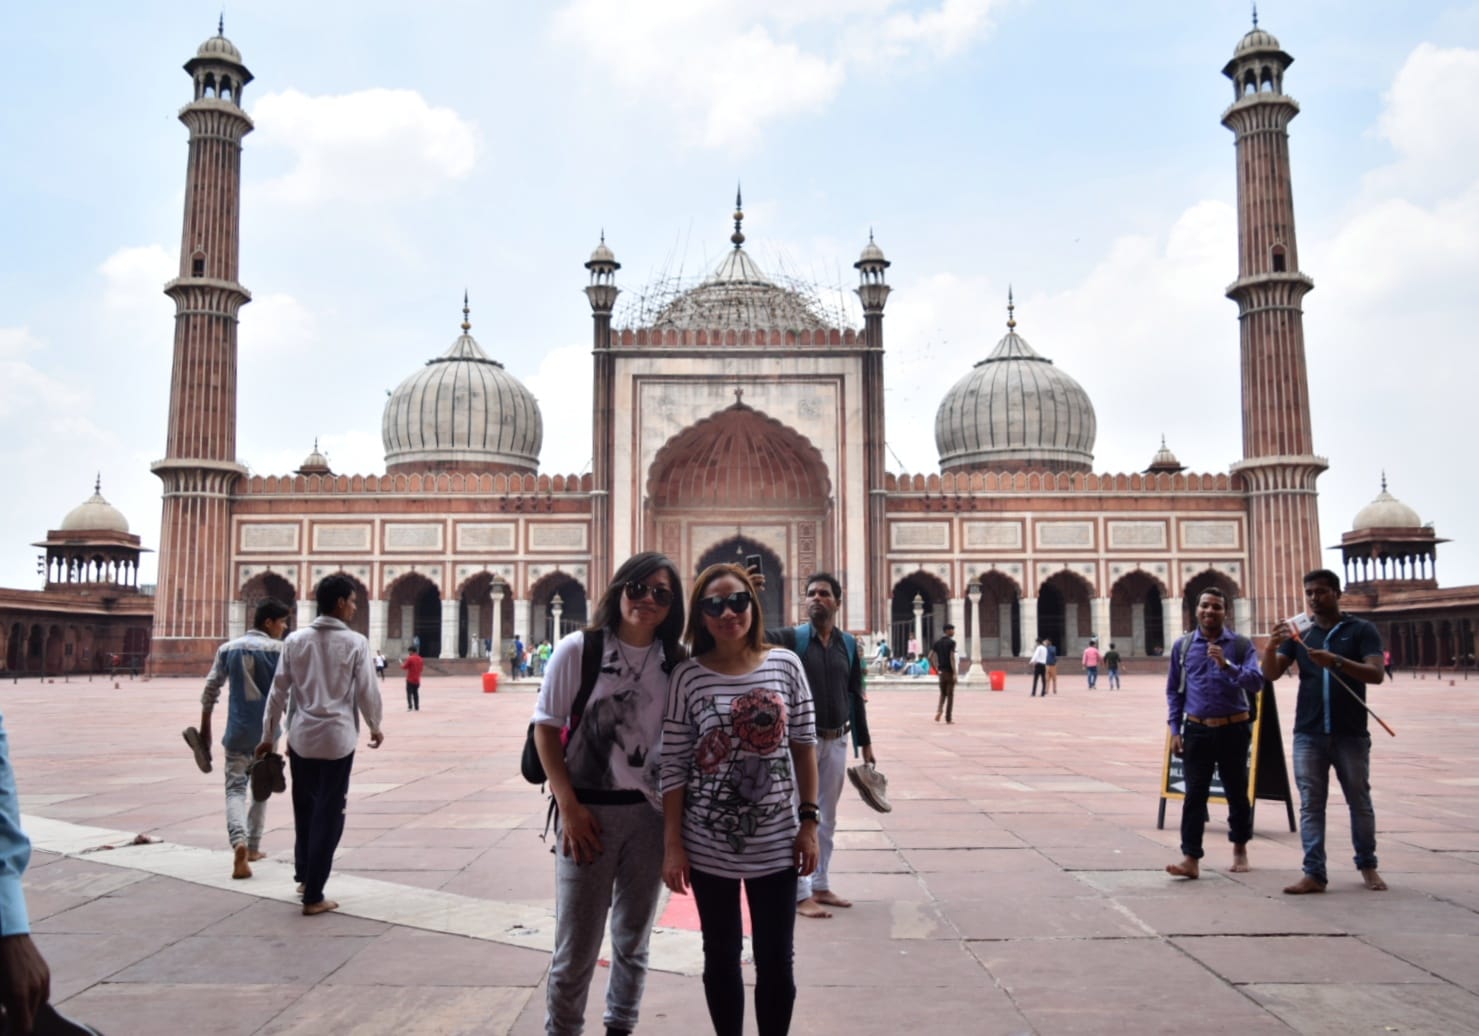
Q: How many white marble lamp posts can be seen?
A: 4